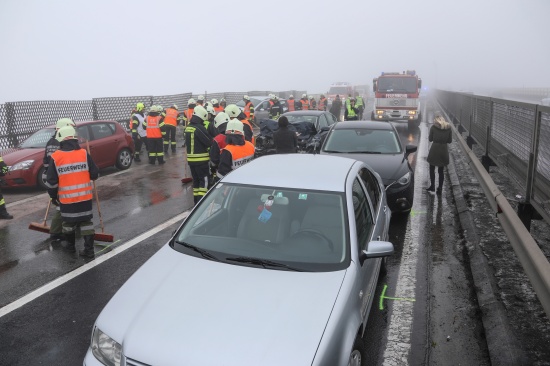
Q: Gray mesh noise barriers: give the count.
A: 2